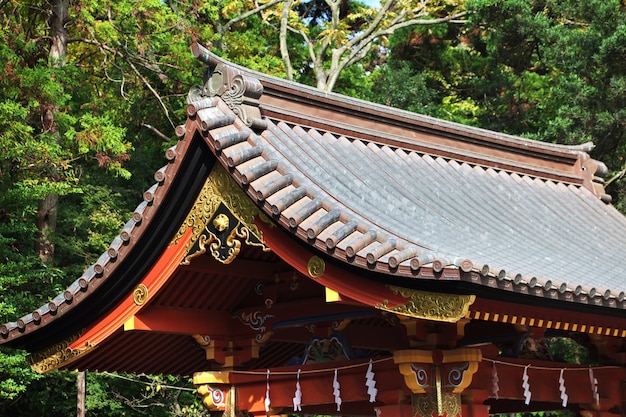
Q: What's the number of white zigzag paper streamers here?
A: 8